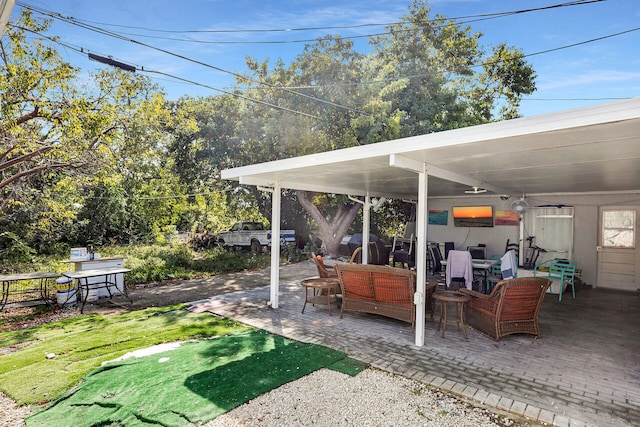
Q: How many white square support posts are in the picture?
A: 3